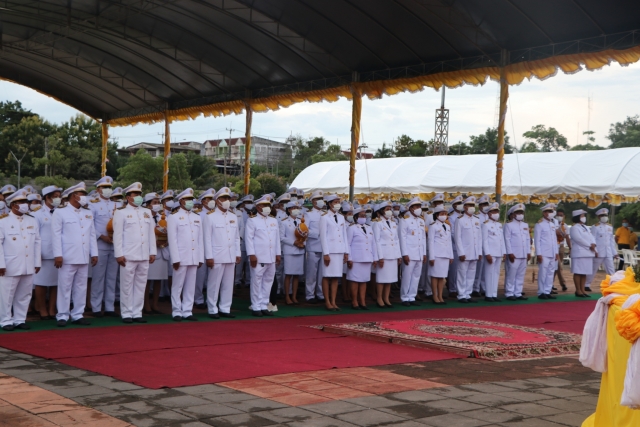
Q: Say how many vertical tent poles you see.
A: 5